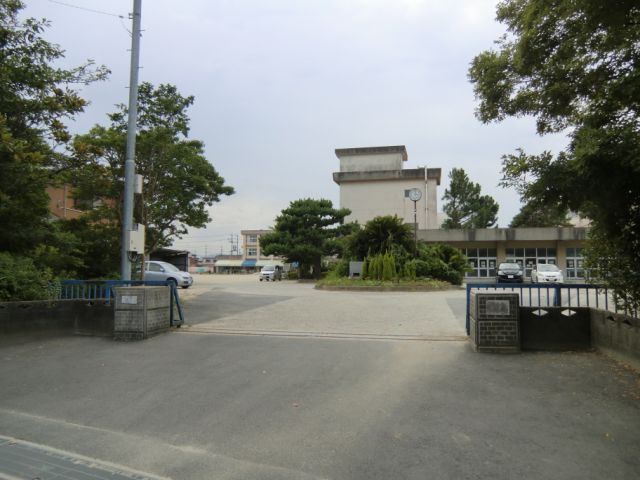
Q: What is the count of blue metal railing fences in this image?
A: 2